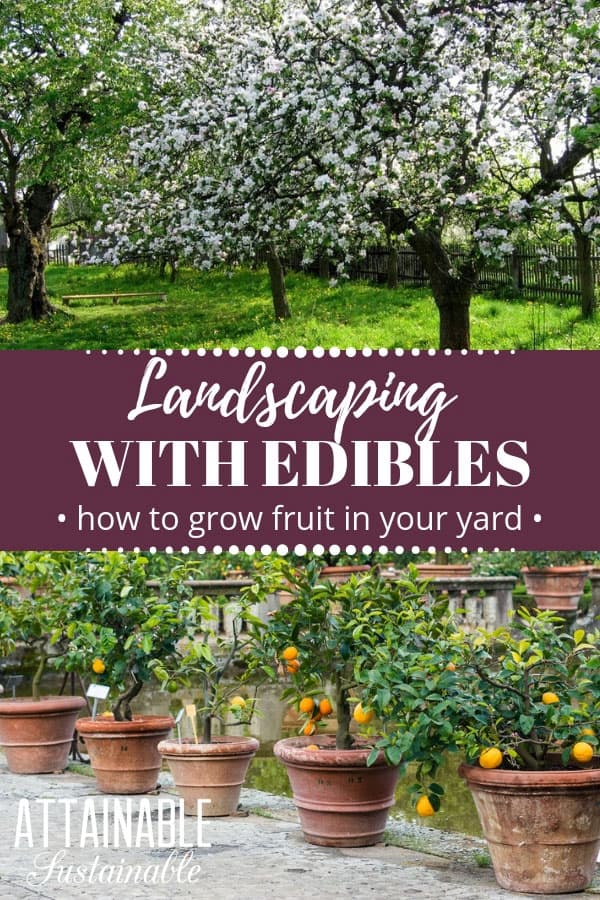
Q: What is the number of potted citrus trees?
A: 5